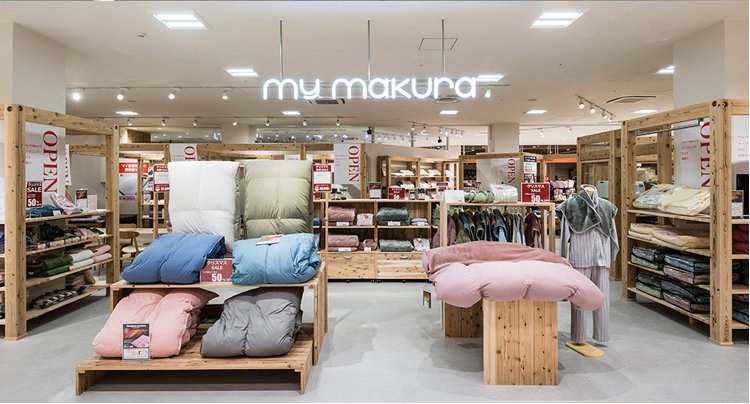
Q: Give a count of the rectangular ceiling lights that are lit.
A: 10